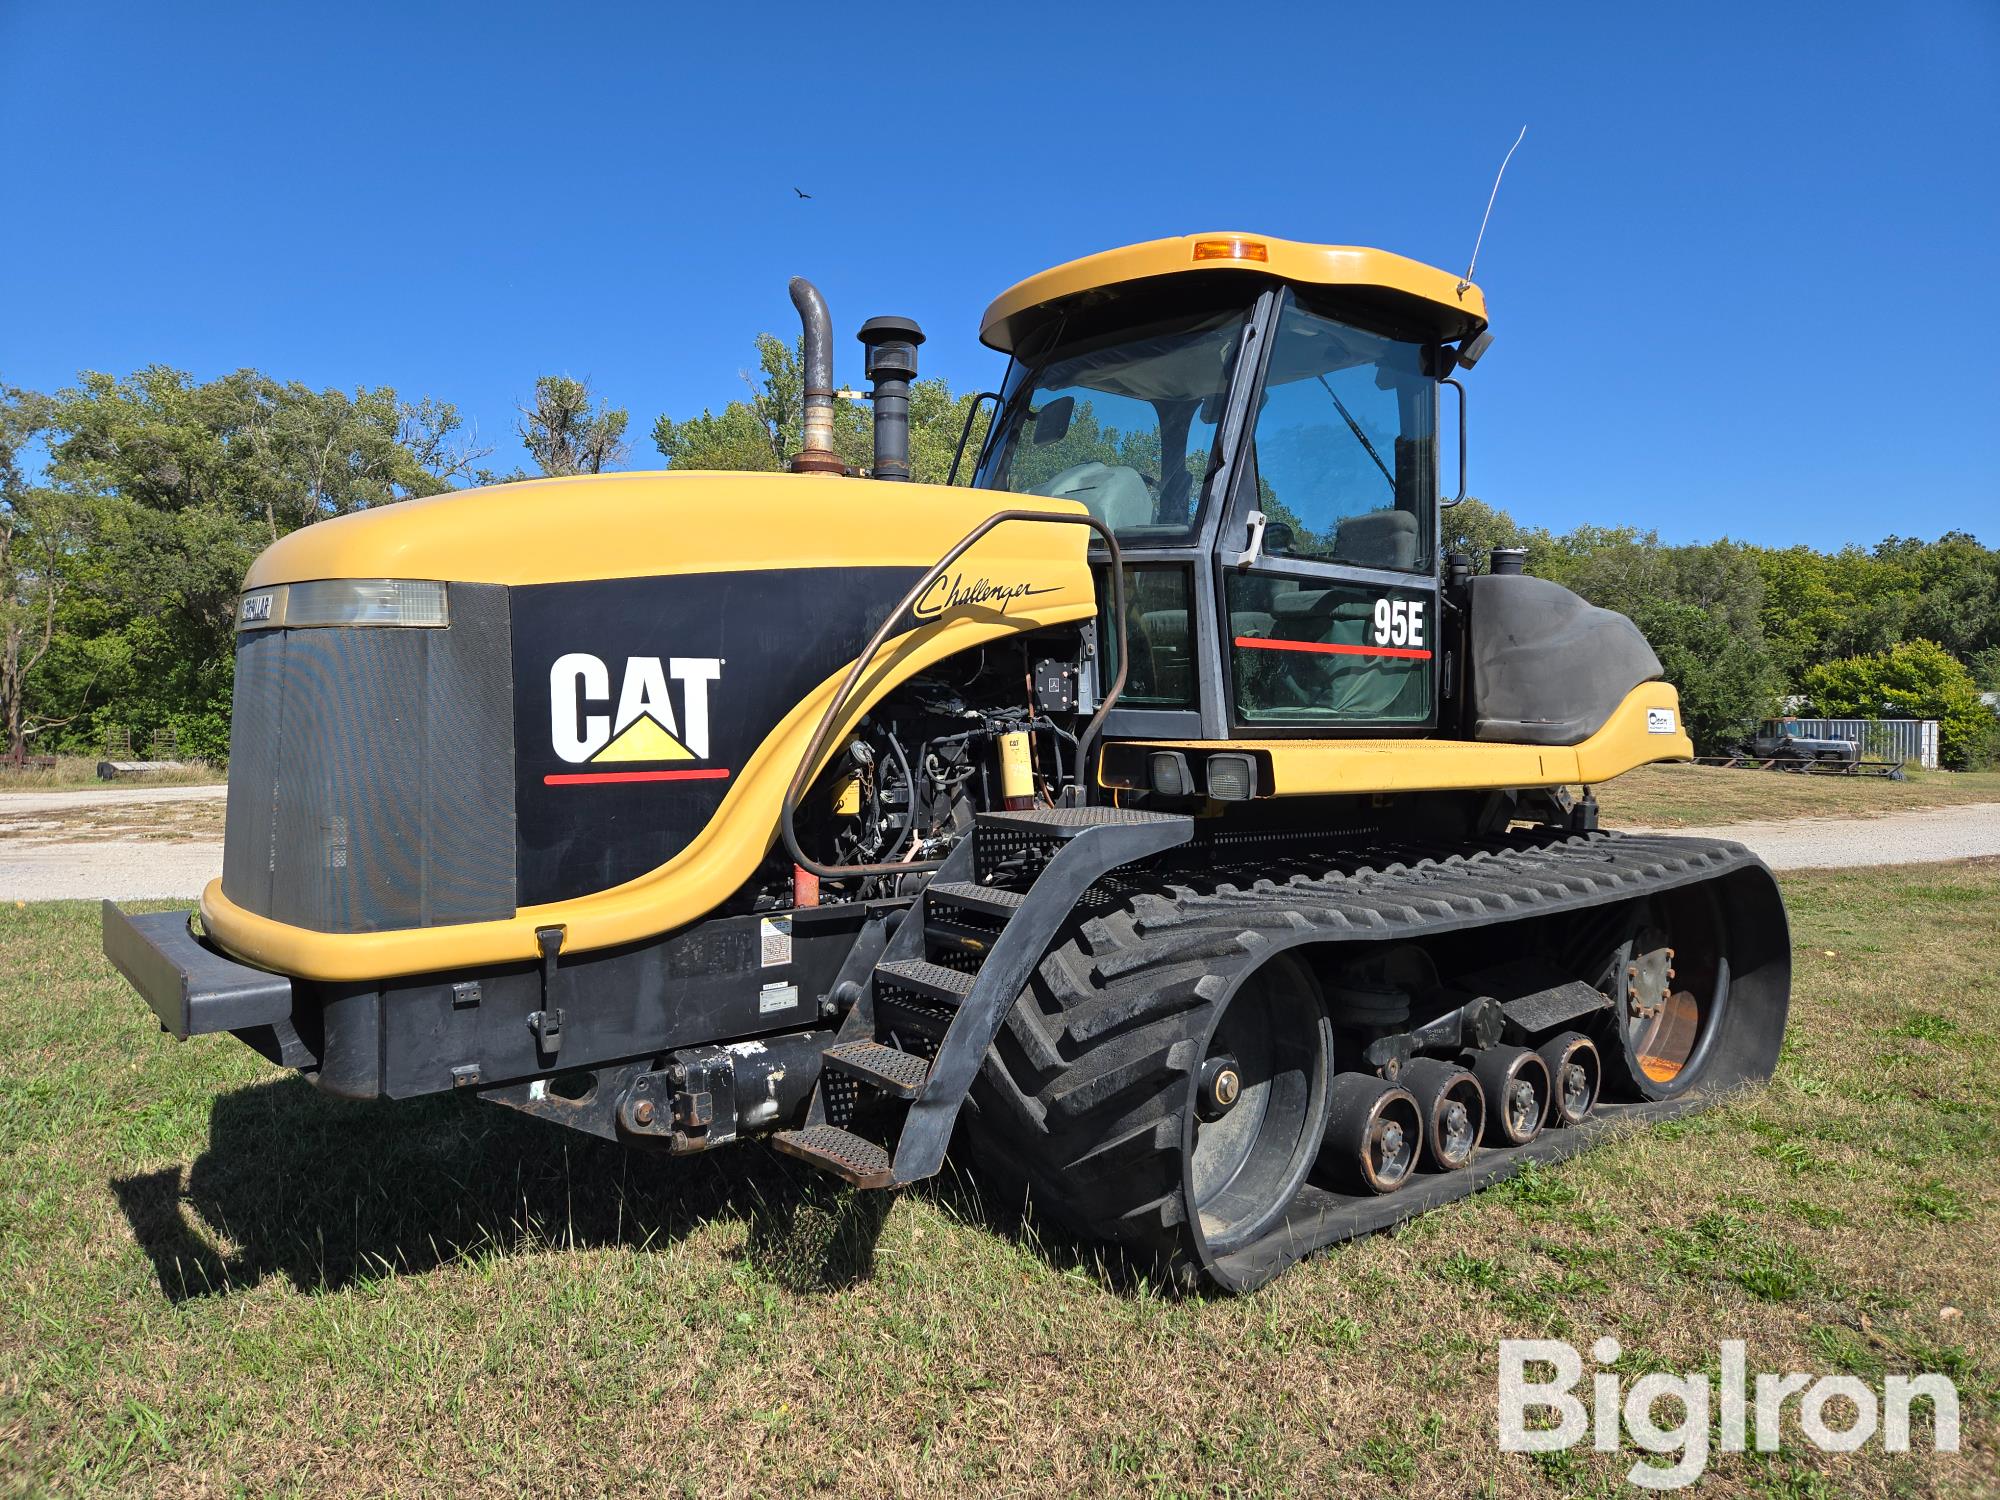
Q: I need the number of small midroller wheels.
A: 4